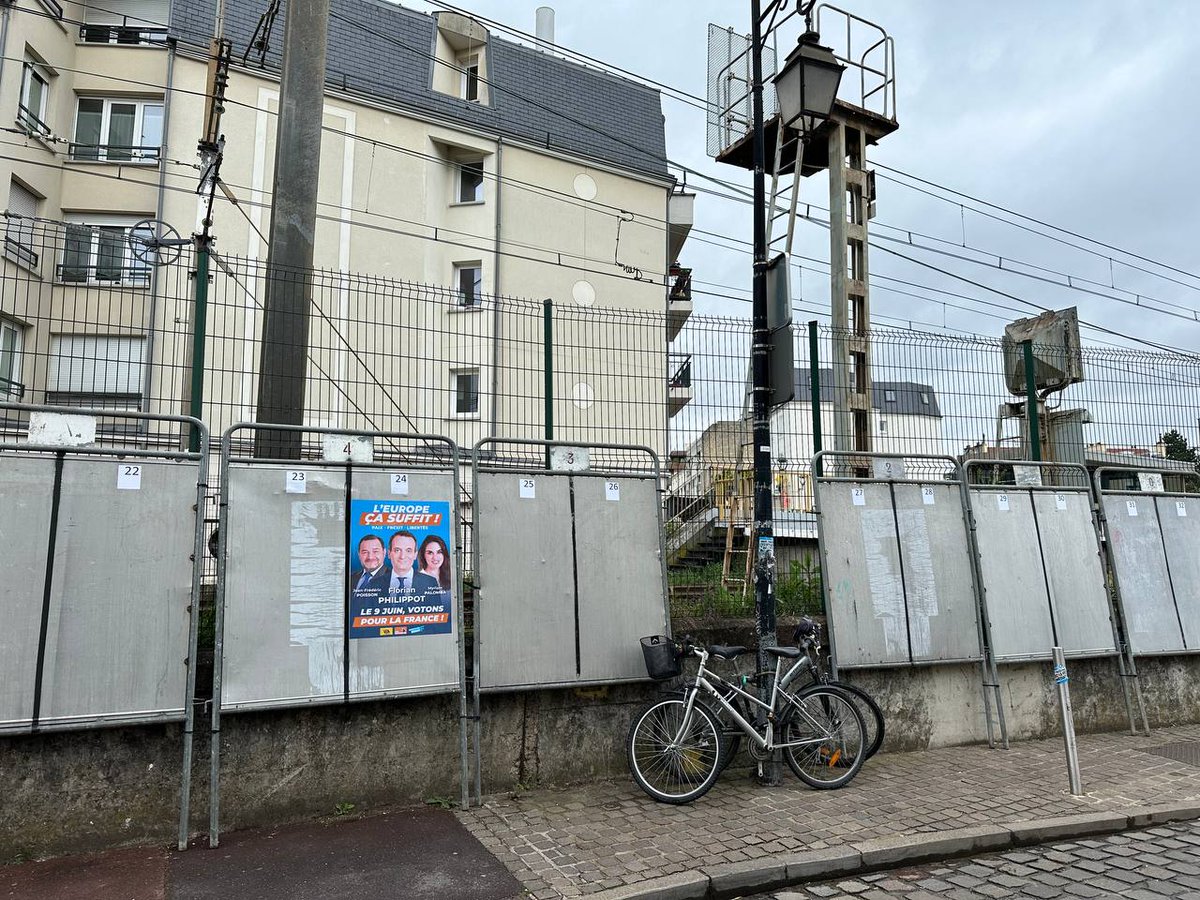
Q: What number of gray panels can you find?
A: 12